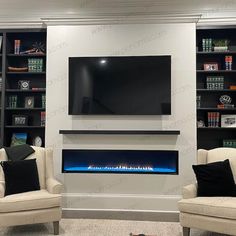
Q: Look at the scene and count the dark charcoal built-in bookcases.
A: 2